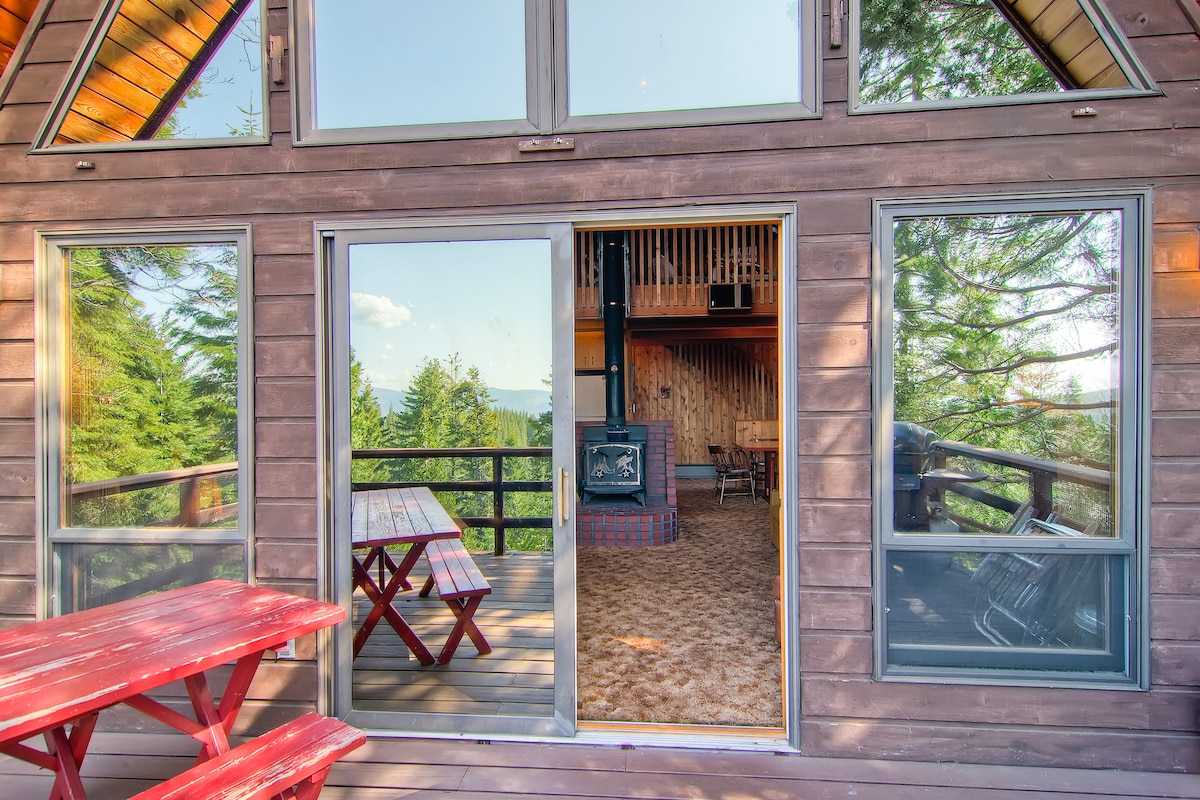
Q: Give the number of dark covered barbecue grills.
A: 1